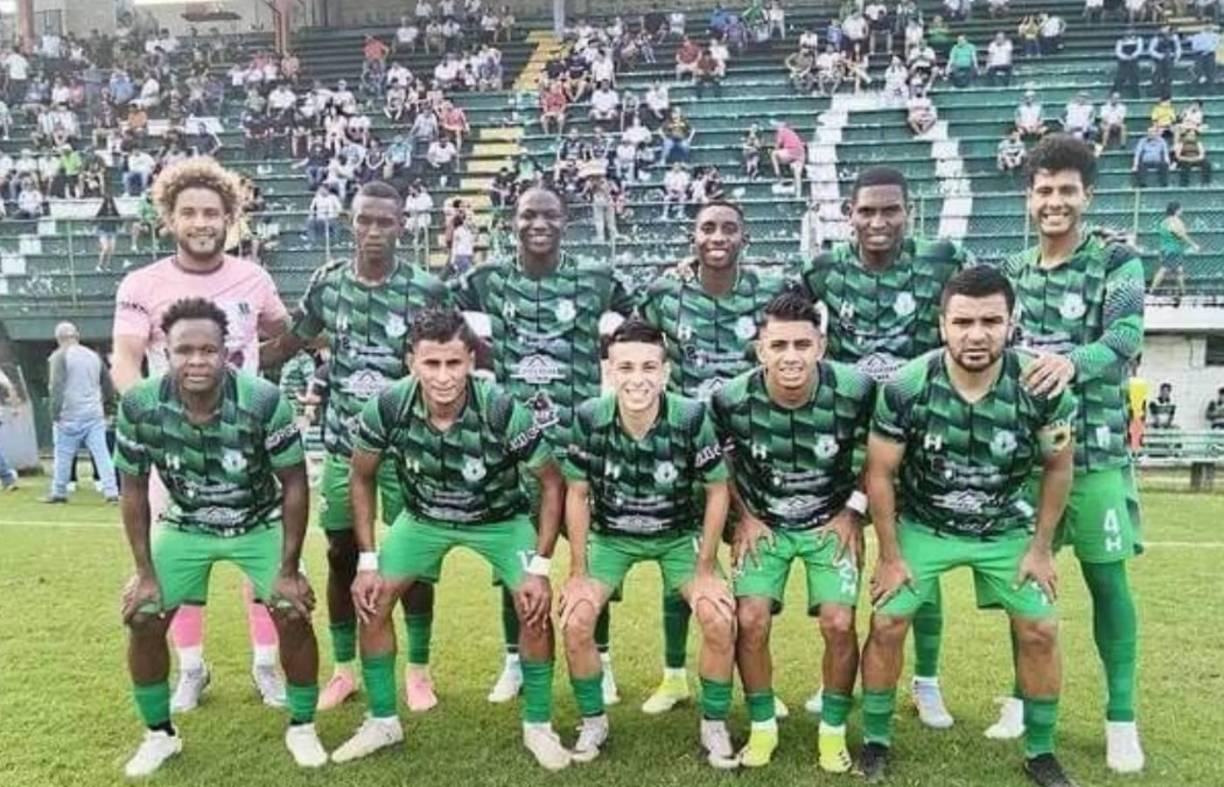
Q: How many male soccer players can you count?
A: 11